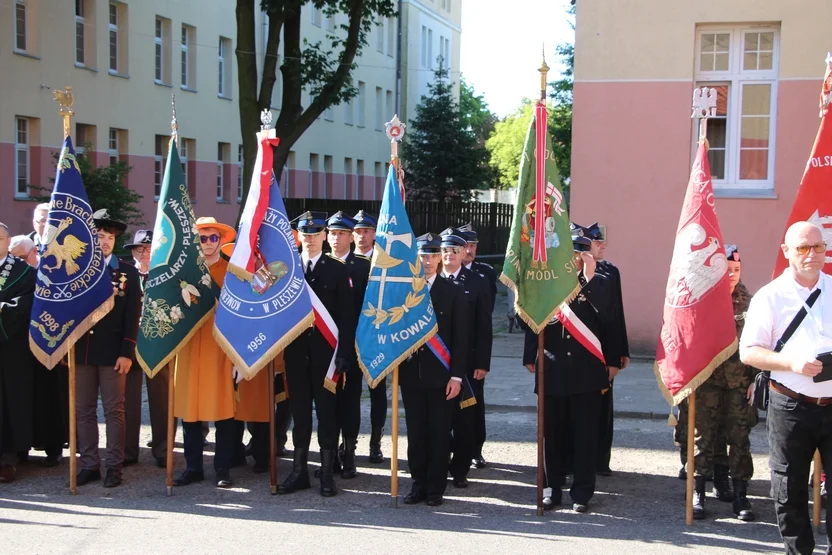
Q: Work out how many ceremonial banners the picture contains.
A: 7